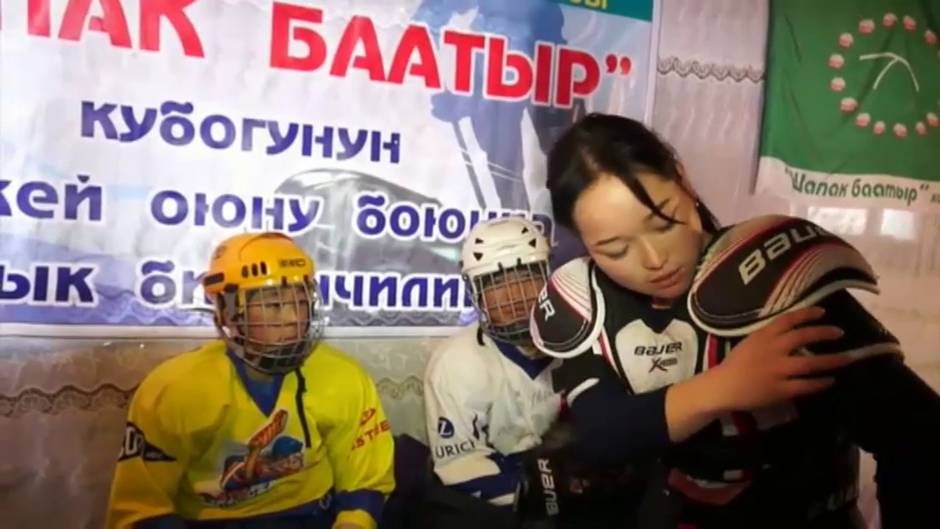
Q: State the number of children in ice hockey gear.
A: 2